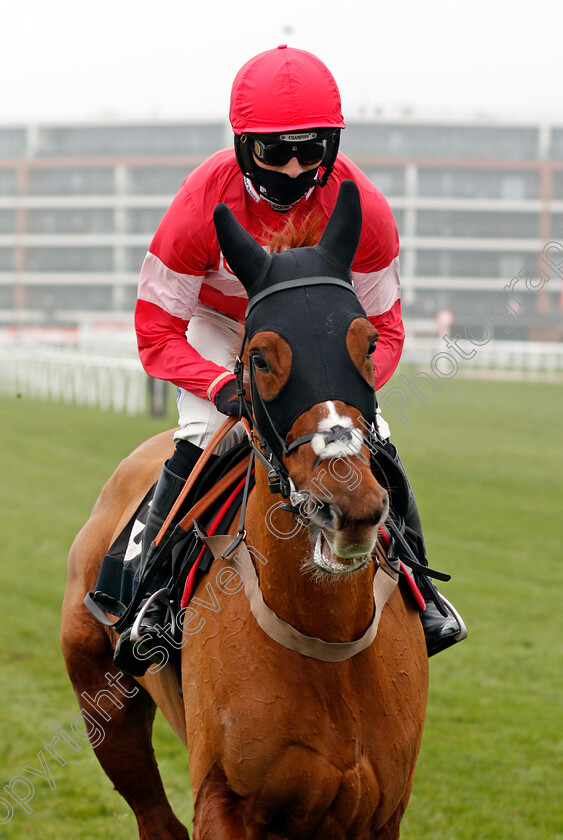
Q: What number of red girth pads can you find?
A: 2